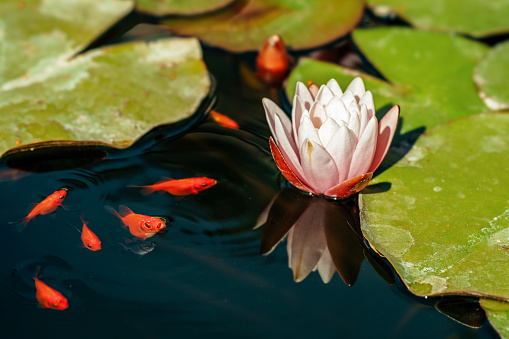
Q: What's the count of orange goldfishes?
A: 6